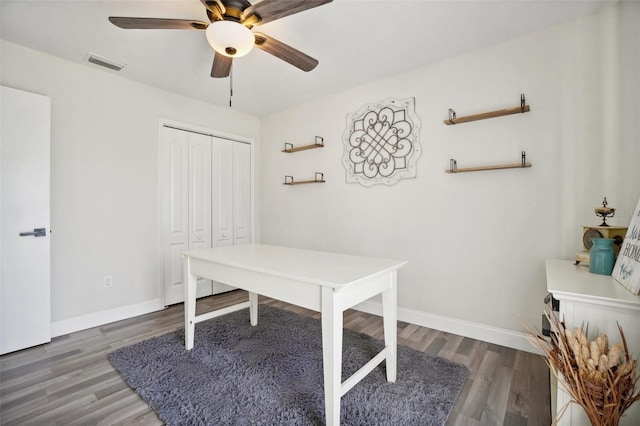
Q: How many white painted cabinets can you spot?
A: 1